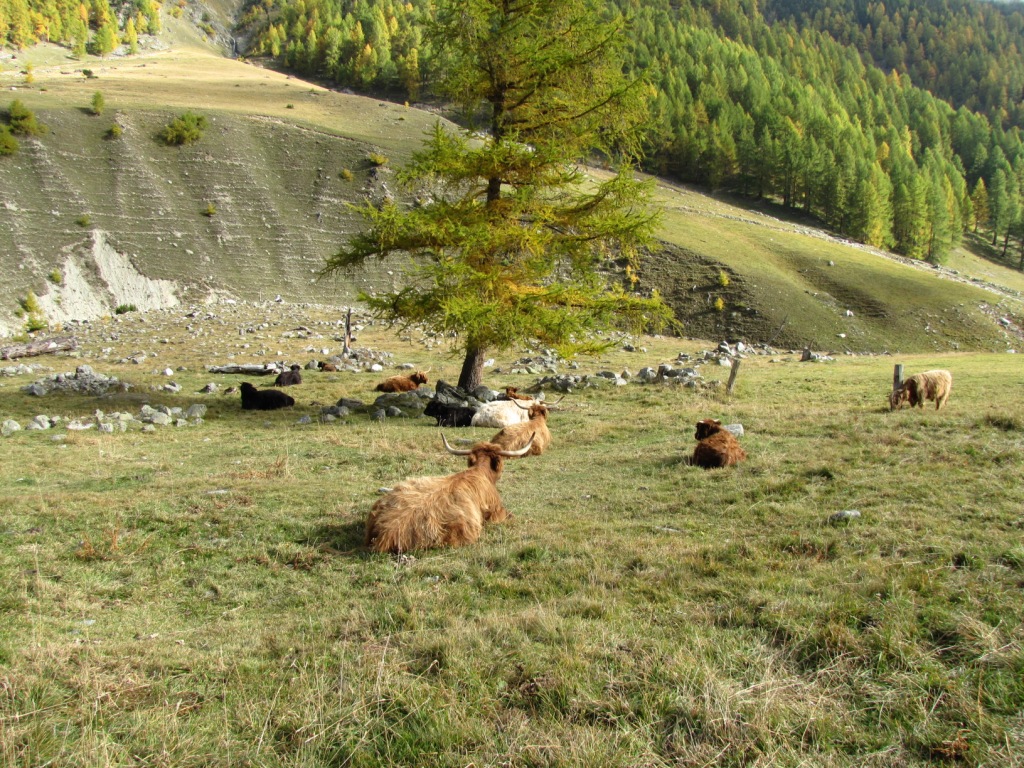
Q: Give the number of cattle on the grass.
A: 11